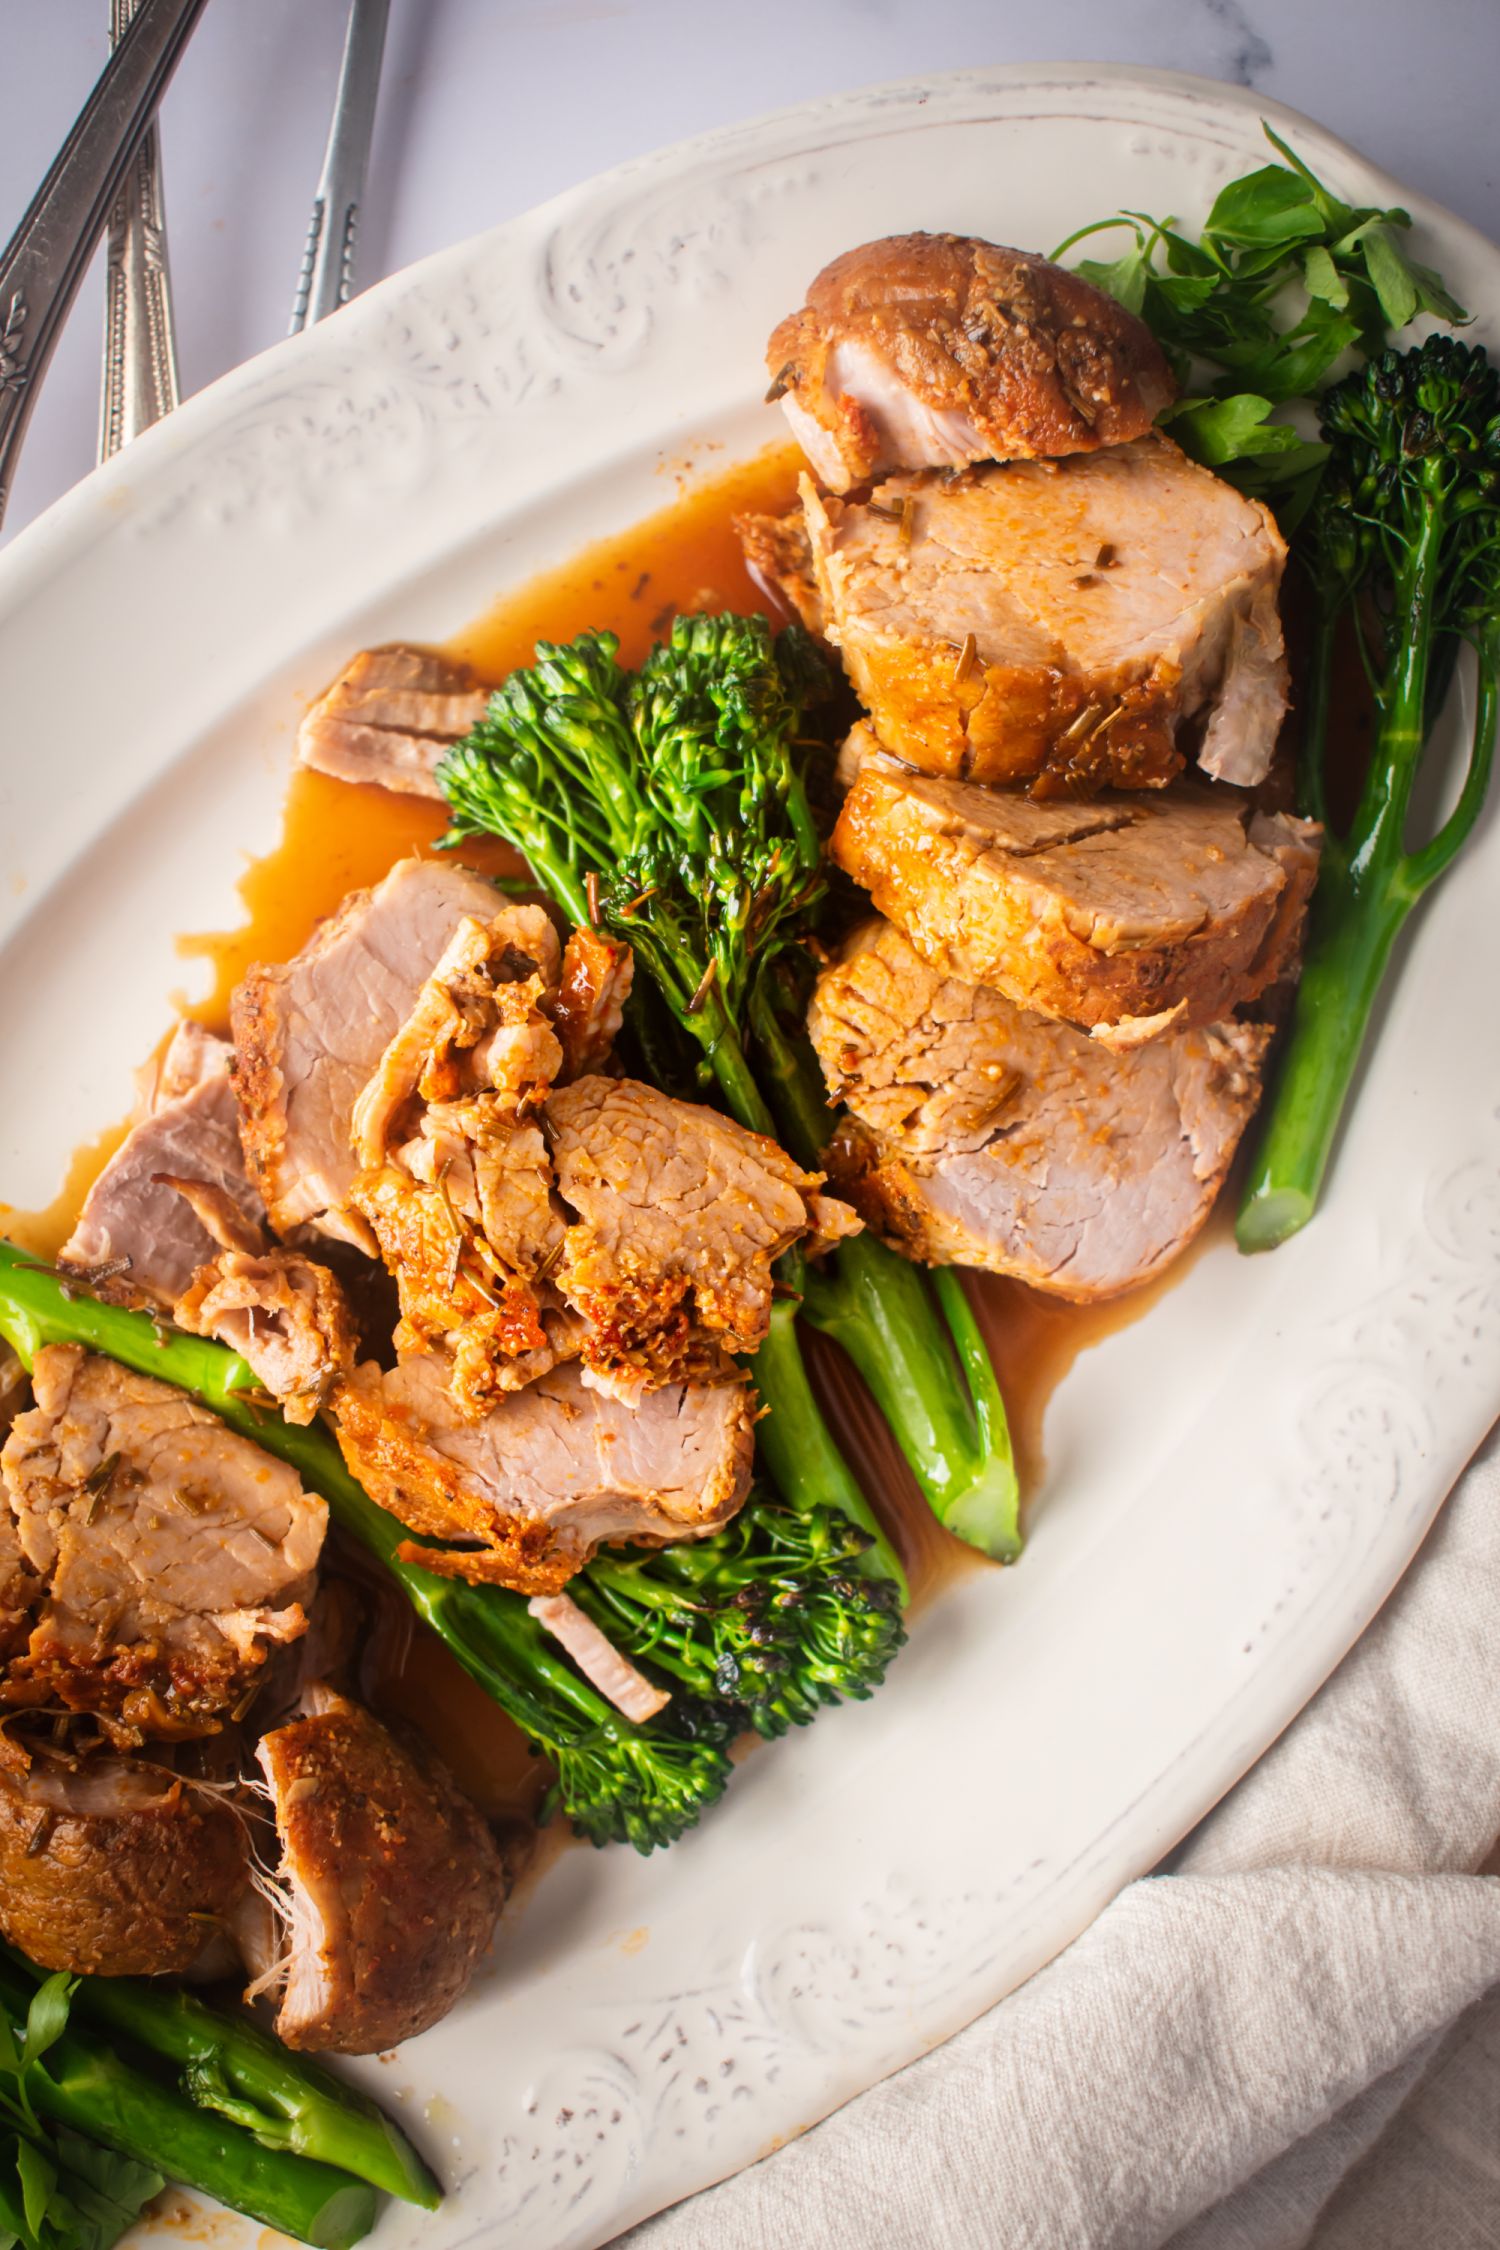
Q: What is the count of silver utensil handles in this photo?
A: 3